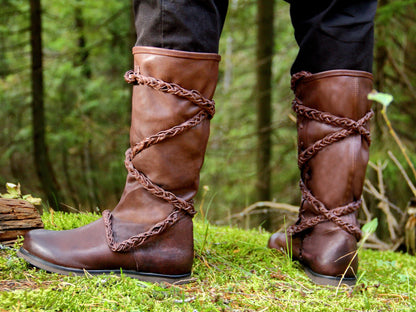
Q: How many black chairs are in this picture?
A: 0